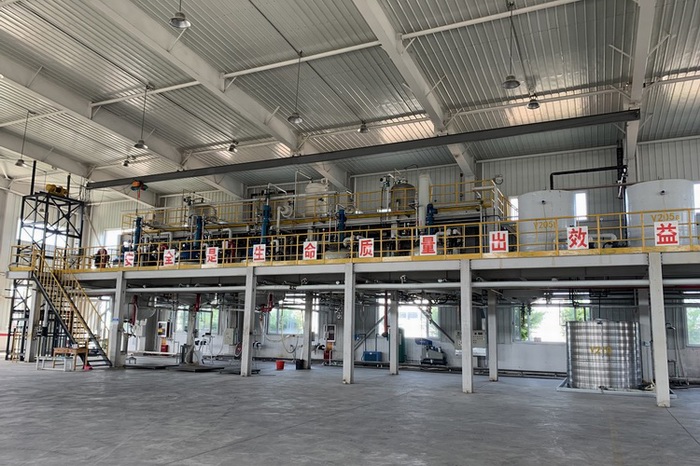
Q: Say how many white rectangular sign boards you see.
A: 10